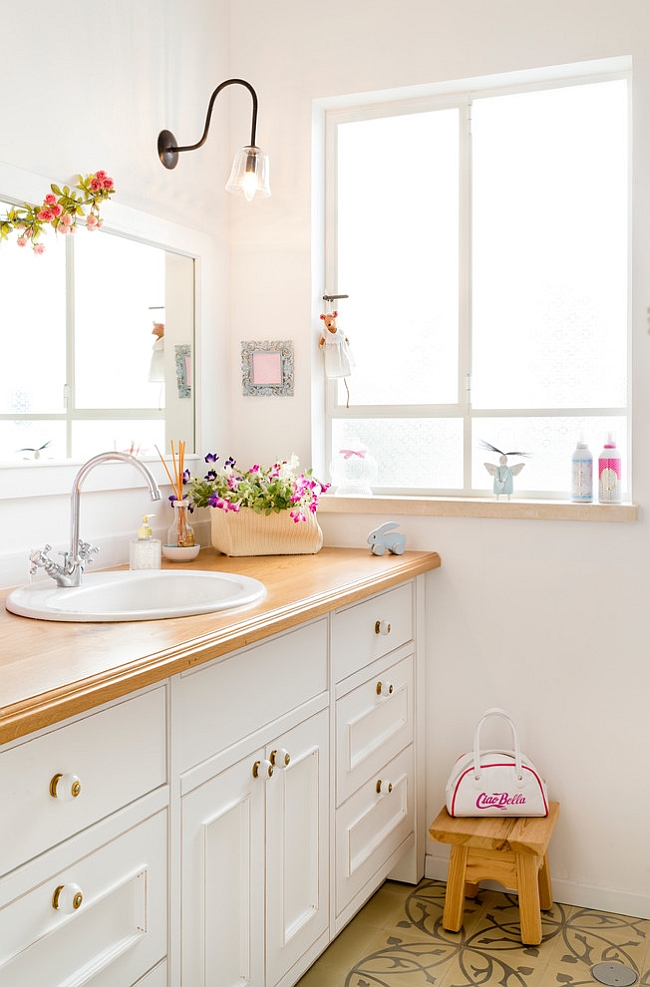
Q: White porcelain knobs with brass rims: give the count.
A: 7